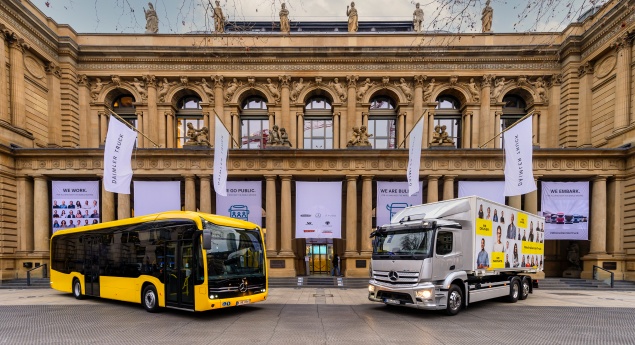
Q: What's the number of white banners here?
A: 11